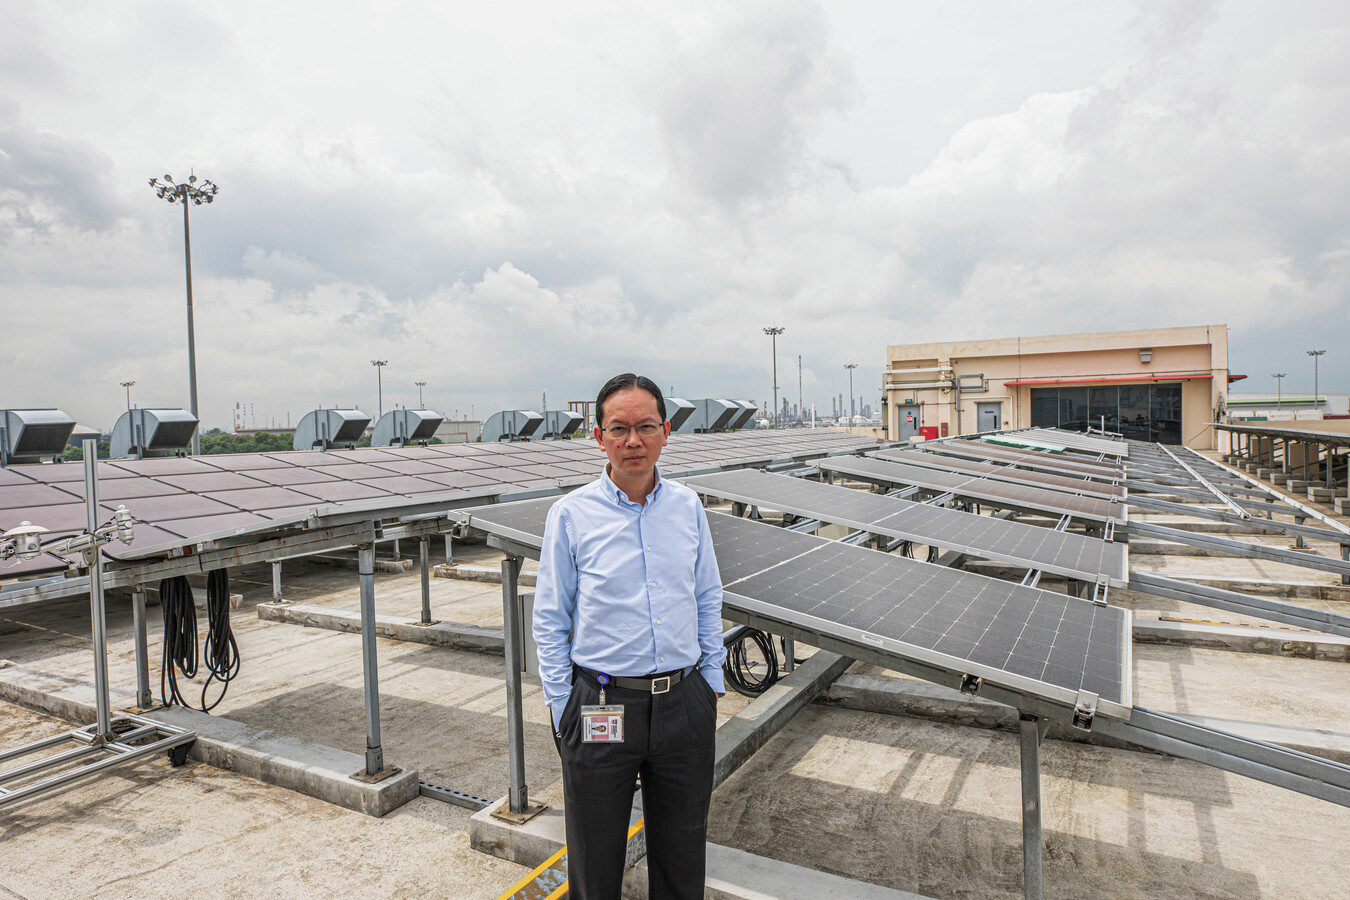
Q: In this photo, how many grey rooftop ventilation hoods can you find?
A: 9